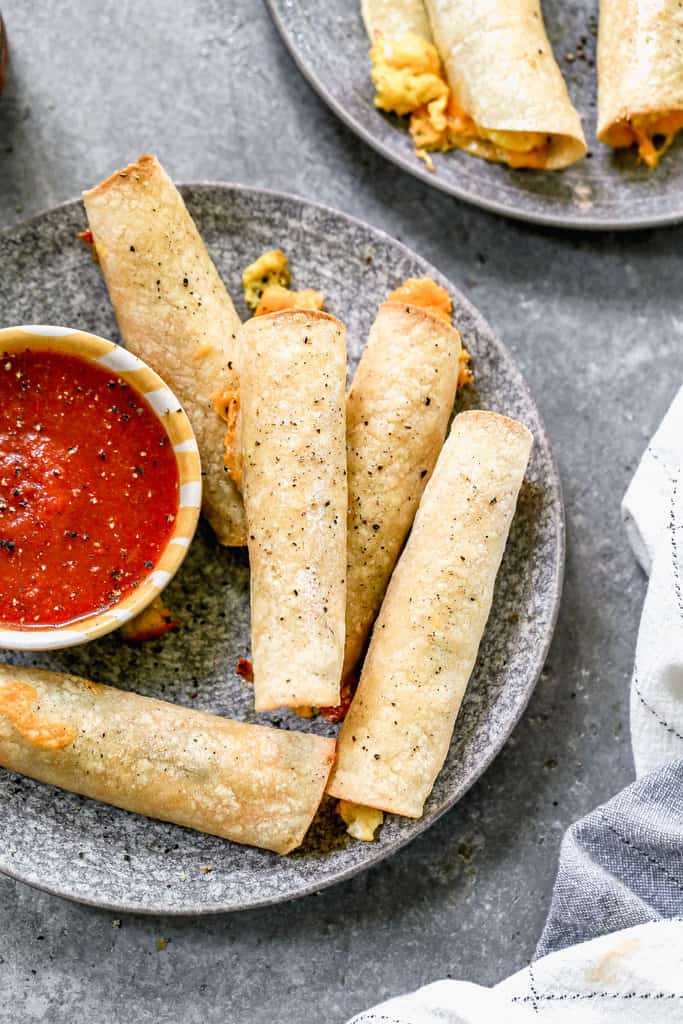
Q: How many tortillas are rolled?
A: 8